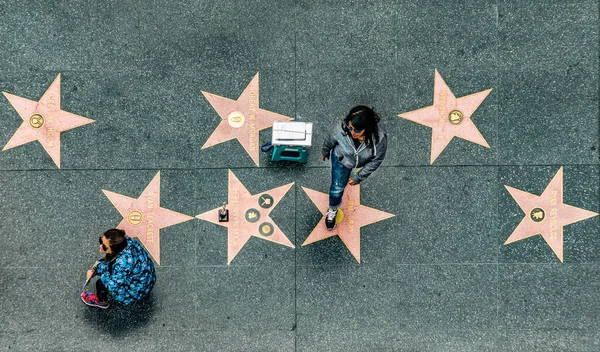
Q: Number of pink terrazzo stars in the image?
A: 7